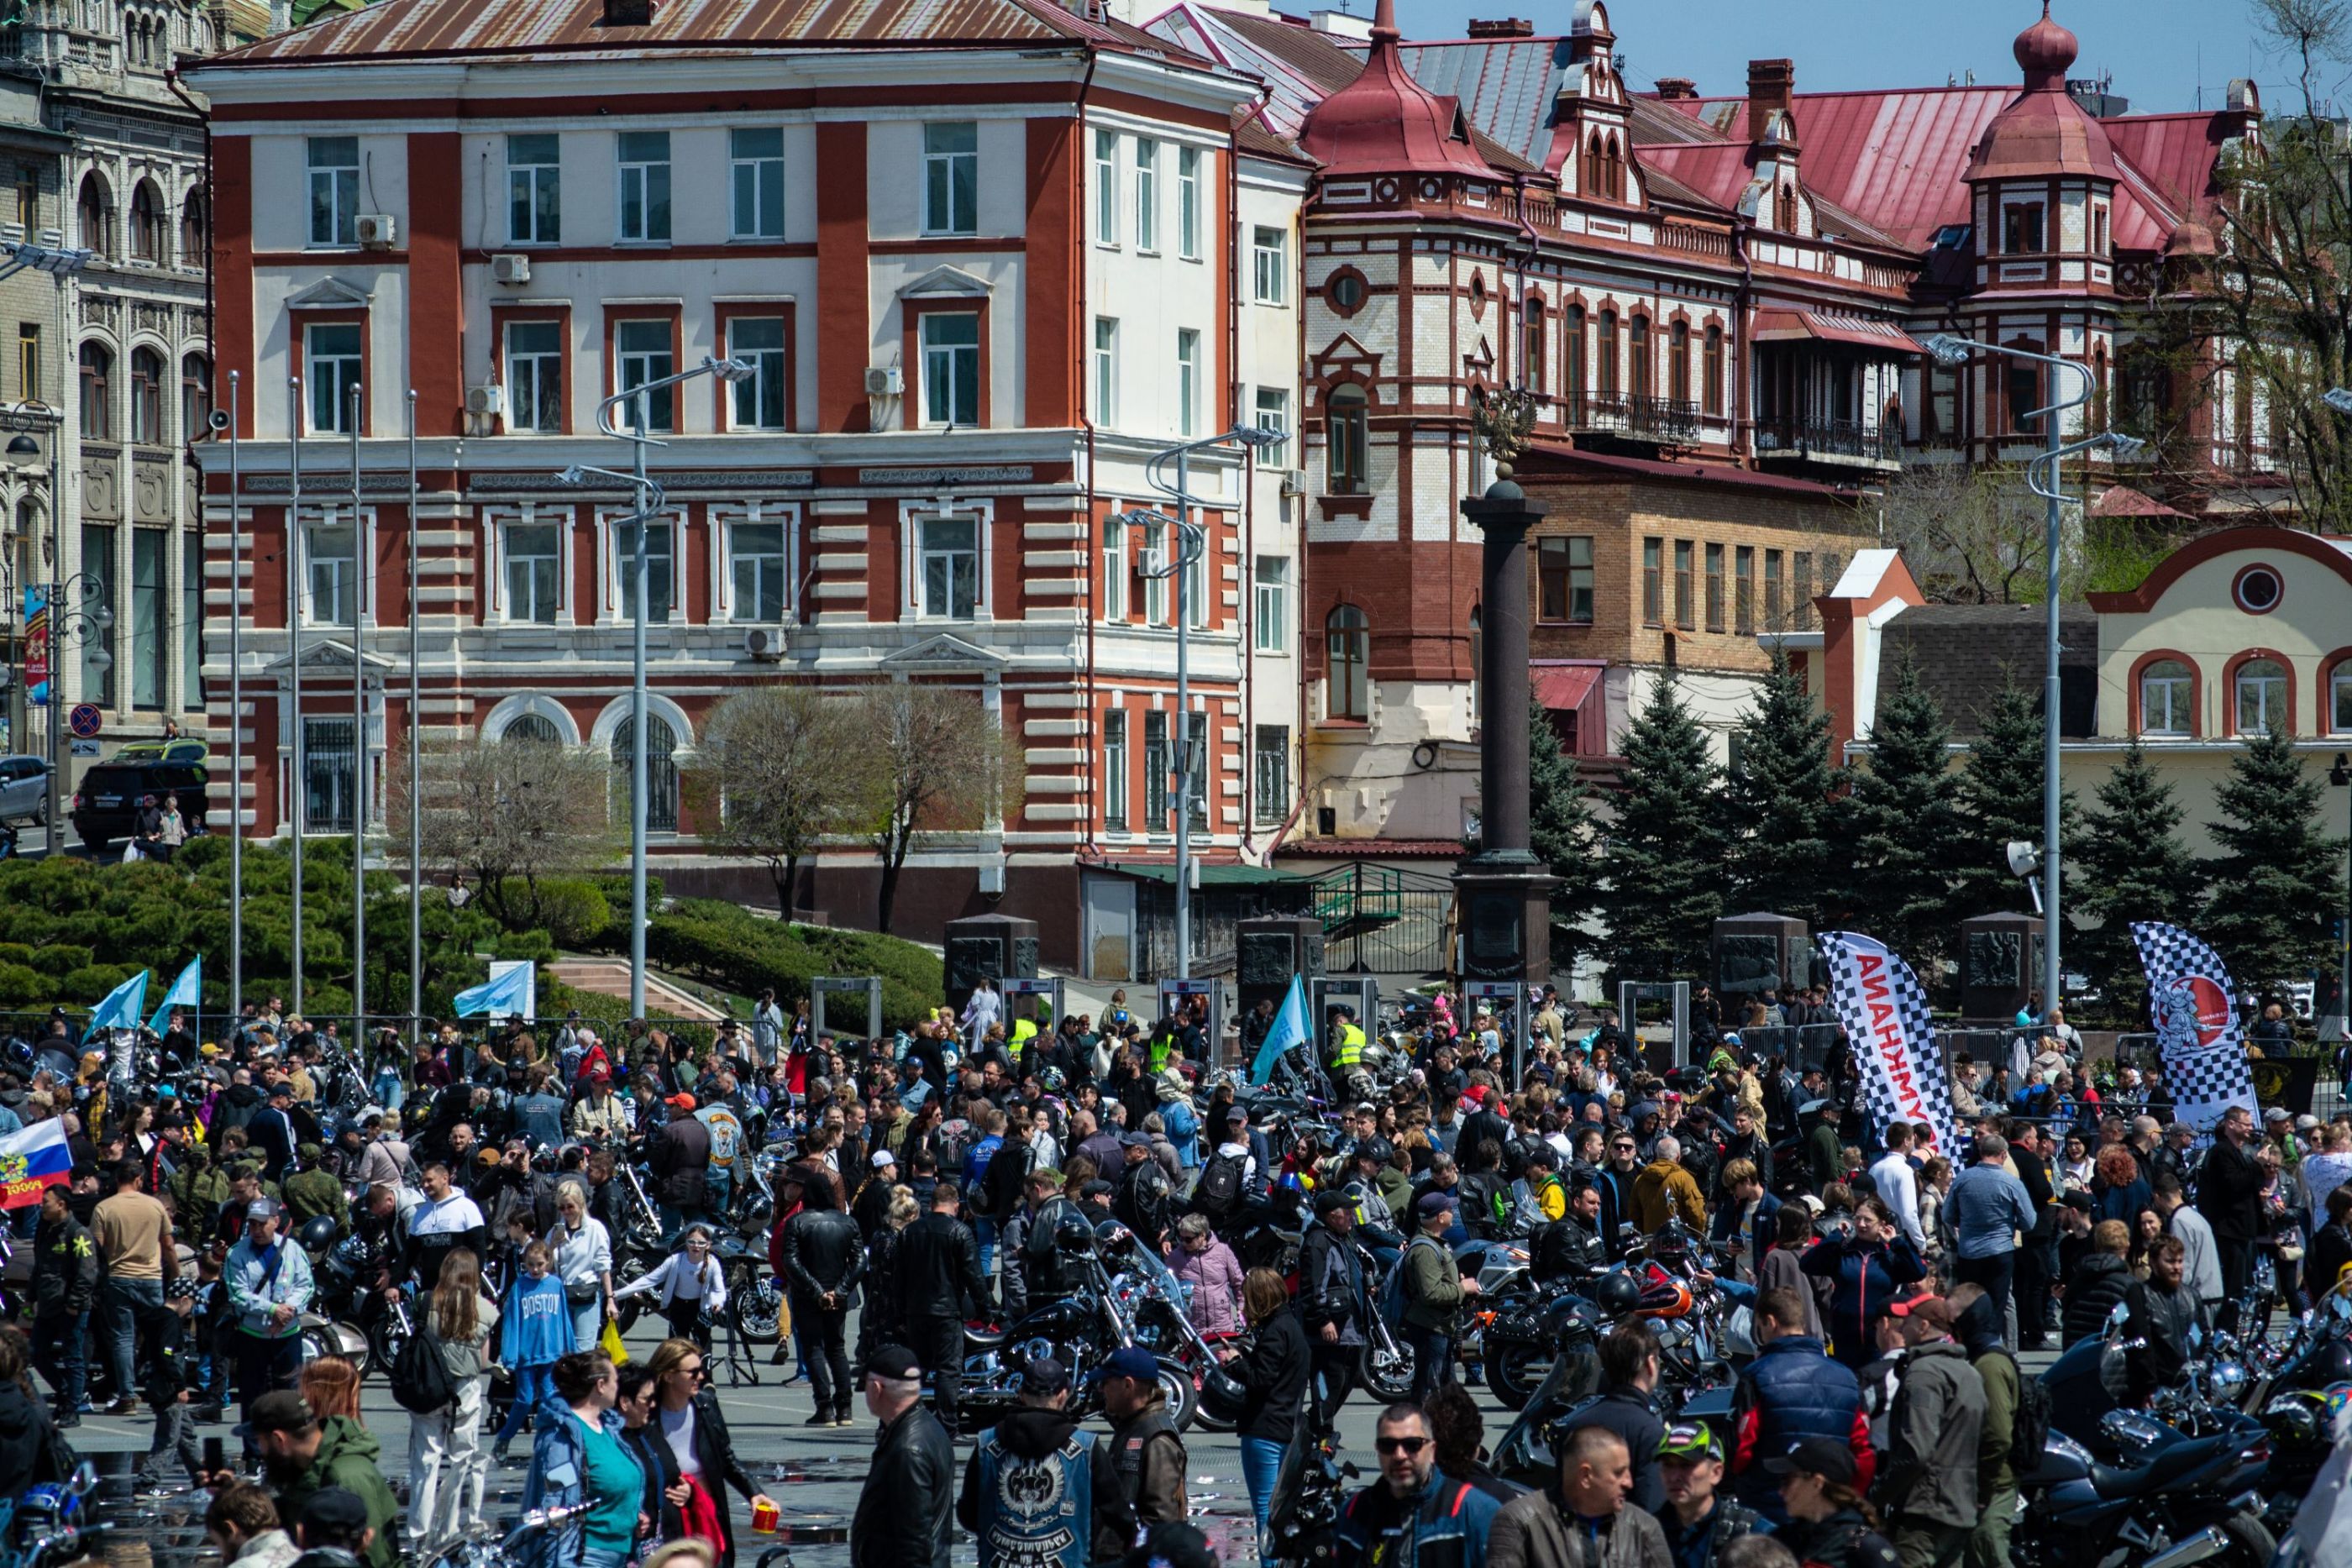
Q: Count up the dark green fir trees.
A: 7